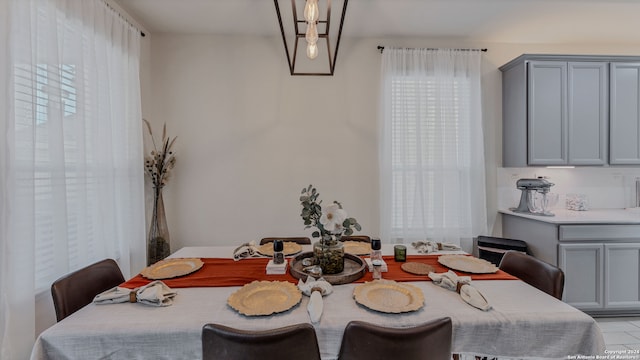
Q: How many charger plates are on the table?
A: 6